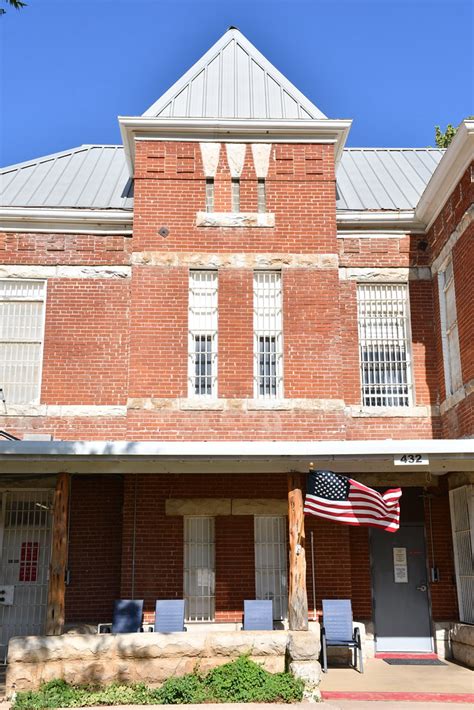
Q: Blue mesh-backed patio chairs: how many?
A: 4